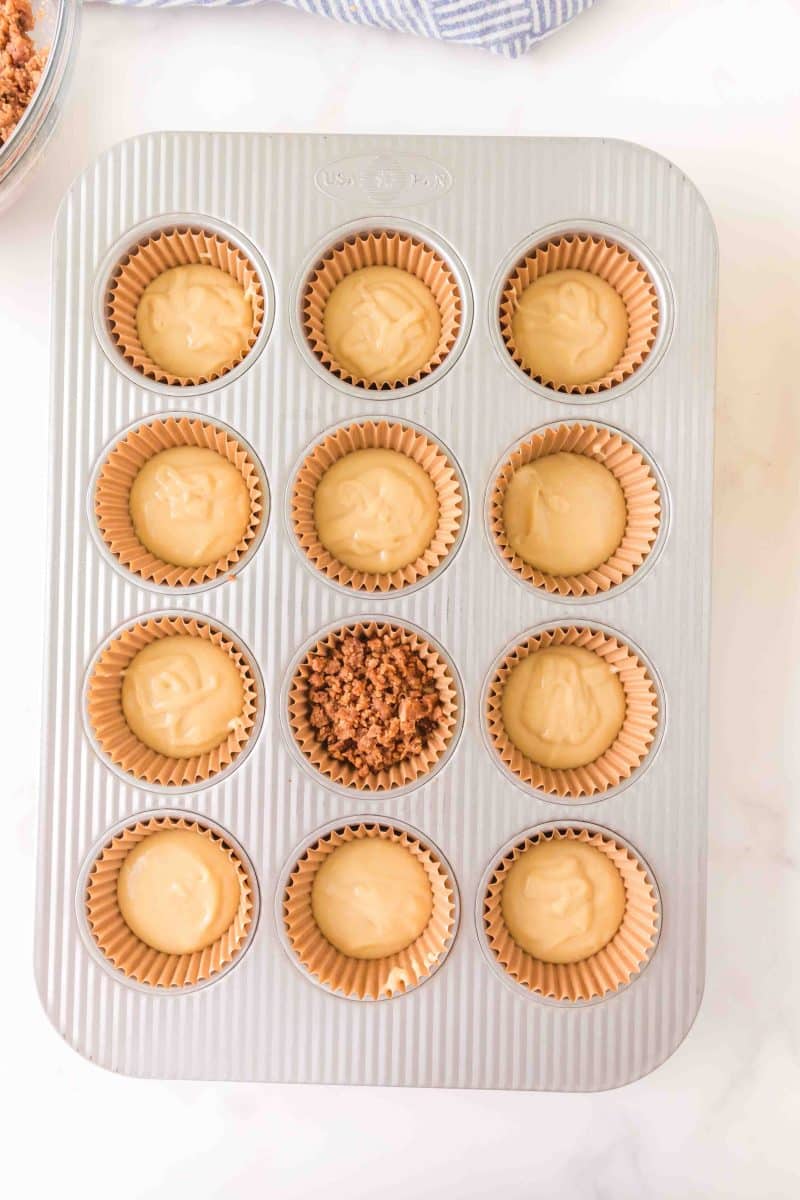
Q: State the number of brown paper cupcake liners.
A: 12